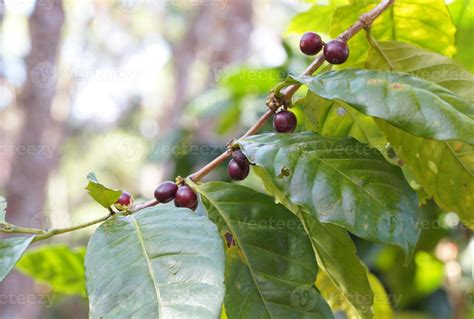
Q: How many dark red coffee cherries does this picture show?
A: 8